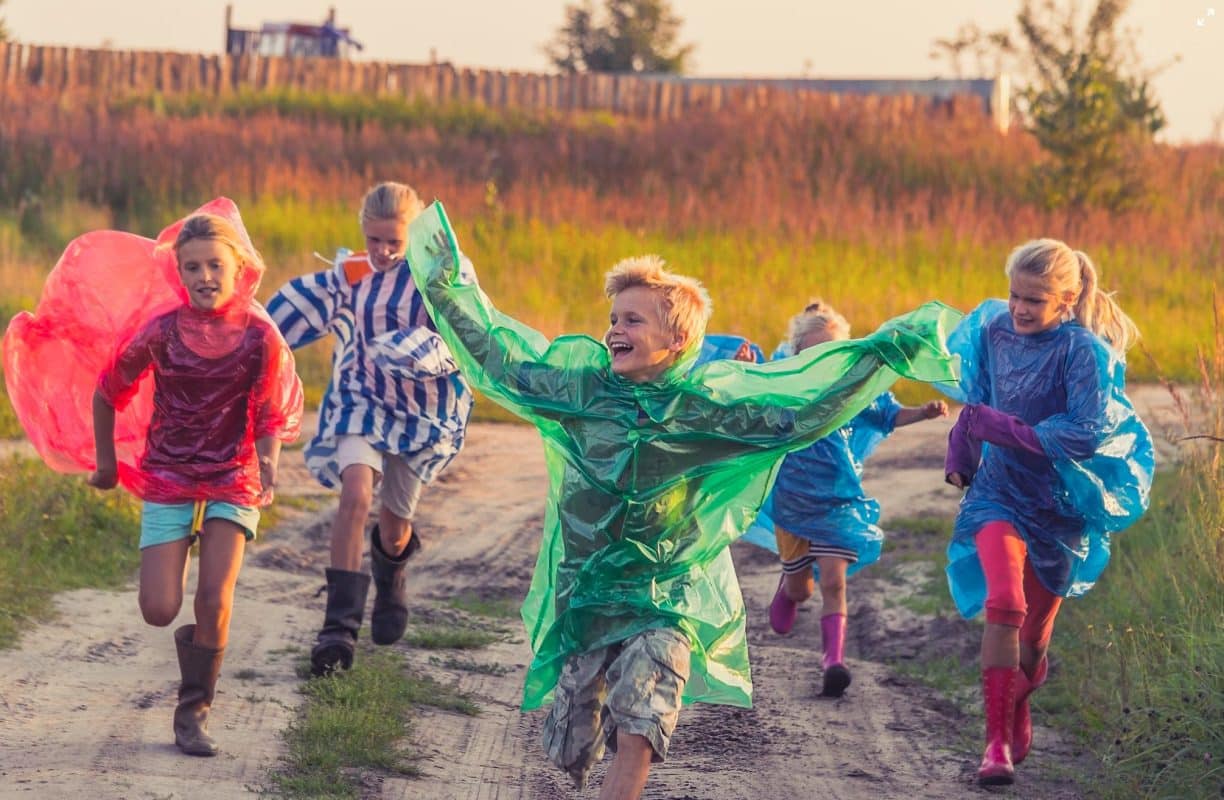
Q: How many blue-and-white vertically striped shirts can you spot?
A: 1